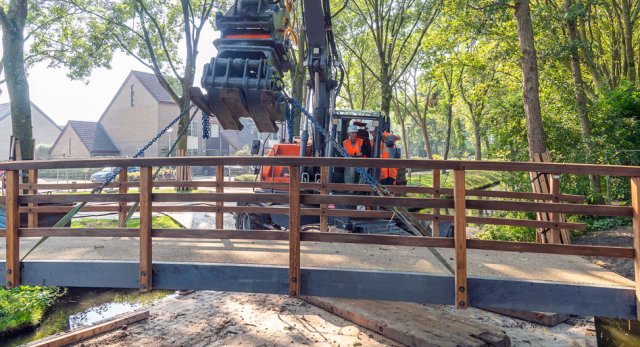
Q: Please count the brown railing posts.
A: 11